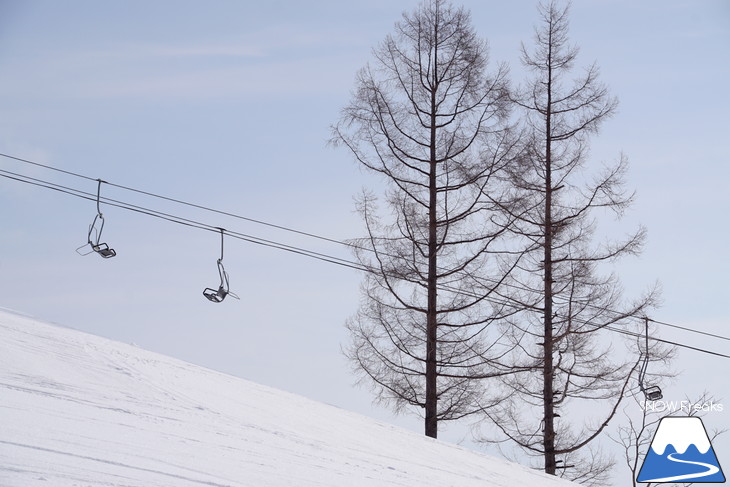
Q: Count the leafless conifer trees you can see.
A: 2